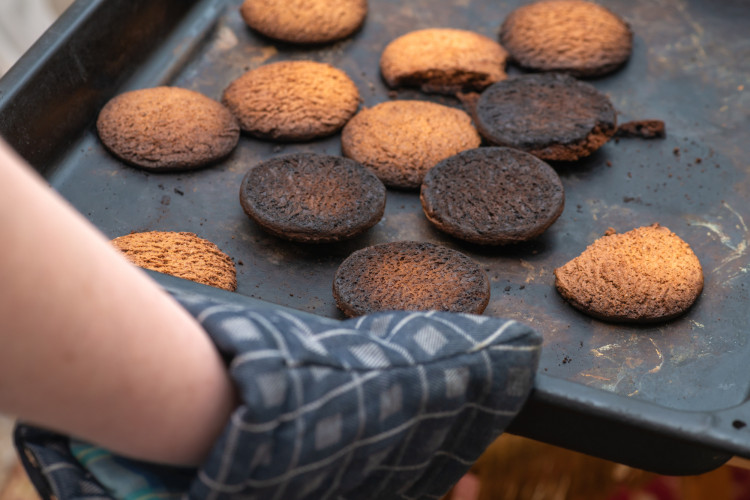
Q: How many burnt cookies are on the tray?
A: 4